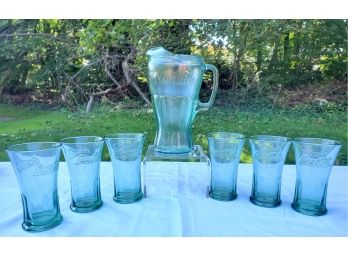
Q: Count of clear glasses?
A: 6